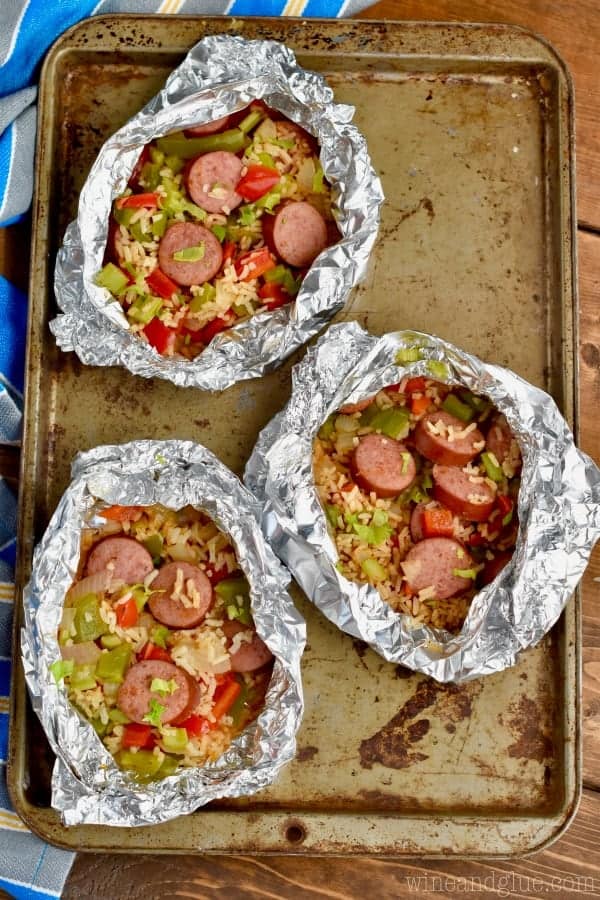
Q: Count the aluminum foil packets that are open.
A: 3